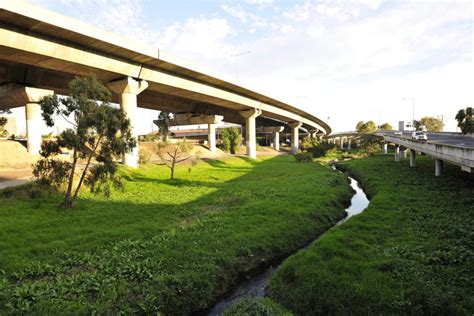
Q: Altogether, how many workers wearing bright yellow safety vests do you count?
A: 0